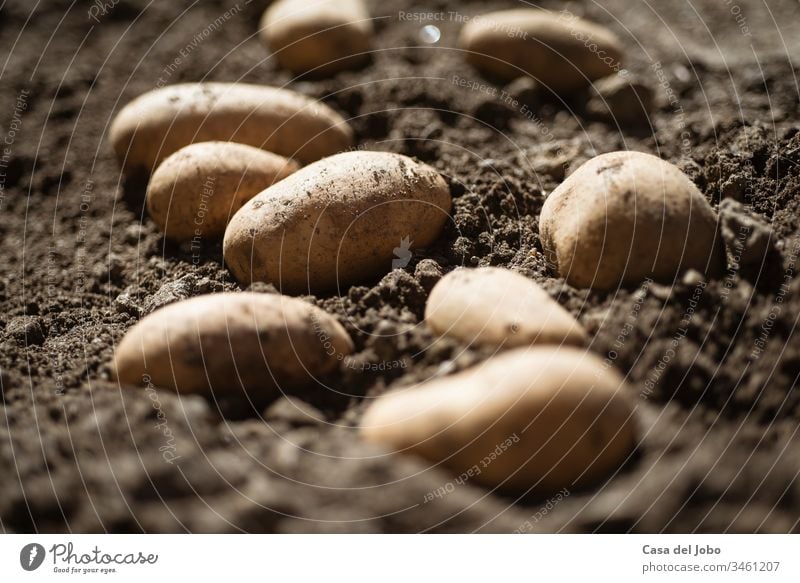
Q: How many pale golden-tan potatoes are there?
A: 9